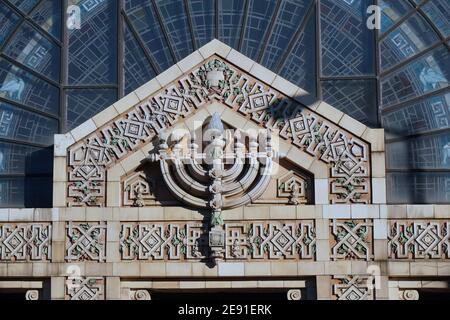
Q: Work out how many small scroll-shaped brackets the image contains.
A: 4